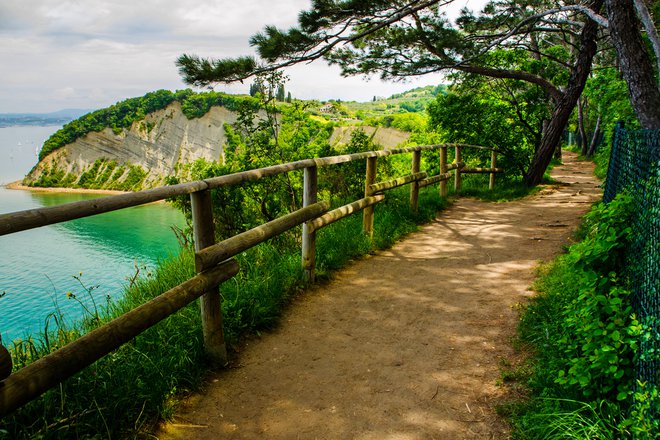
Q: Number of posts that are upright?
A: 7